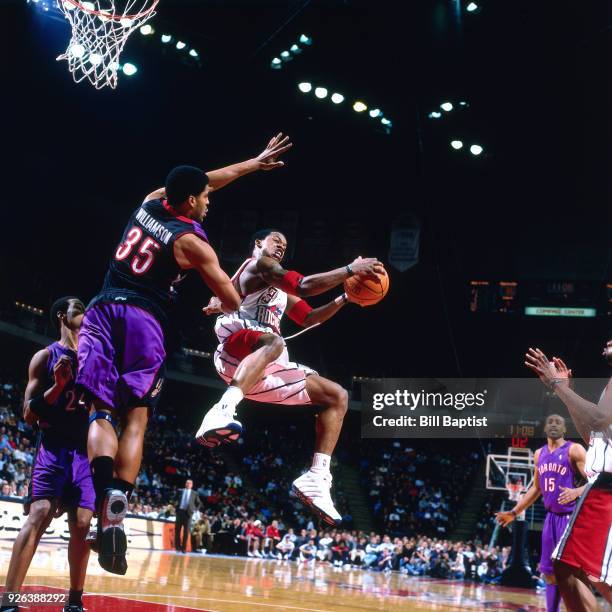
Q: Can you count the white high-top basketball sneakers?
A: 2